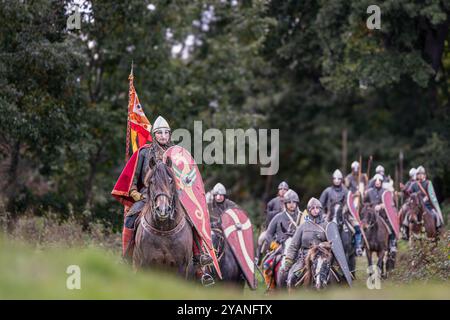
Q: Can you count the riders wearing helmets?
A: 11